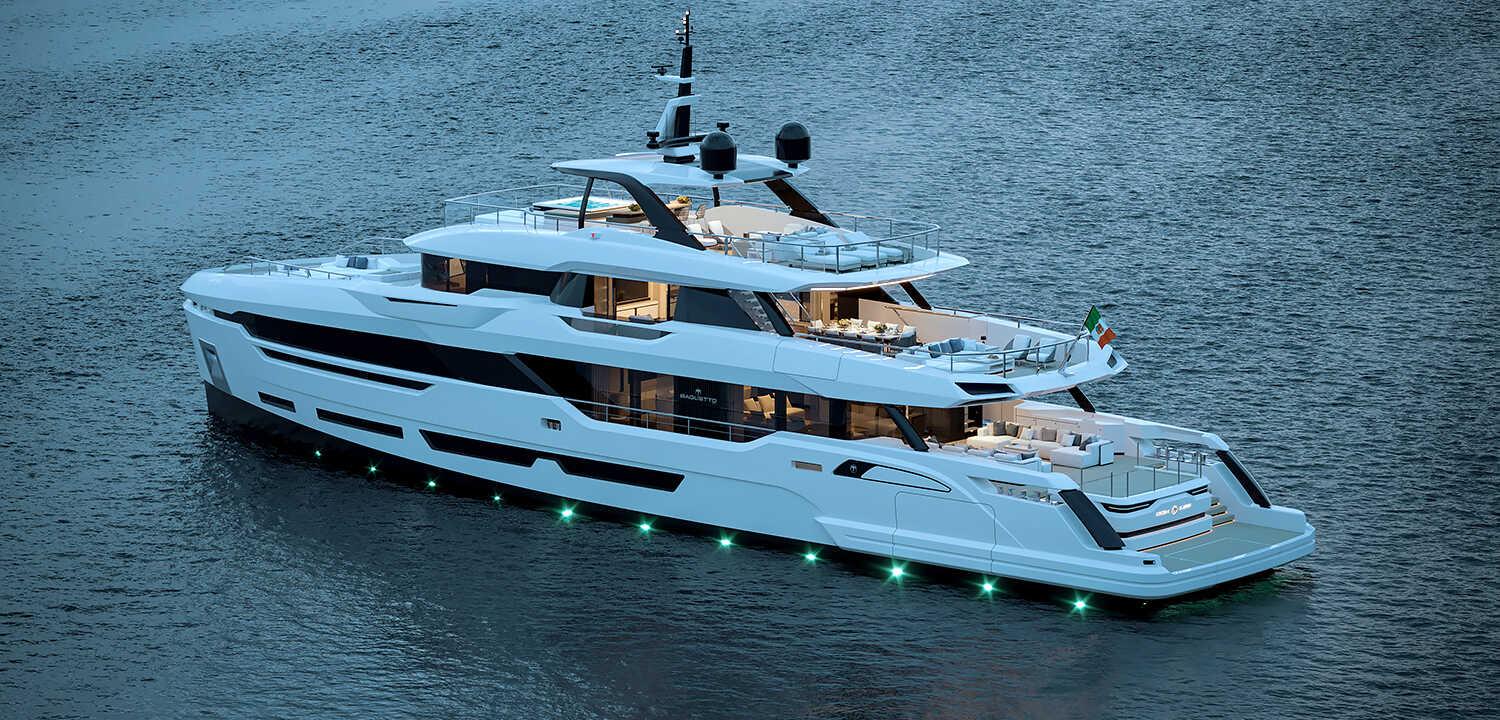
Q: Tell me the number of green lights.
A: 11